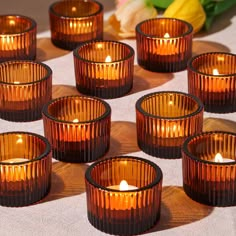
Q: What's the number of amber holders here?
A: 11